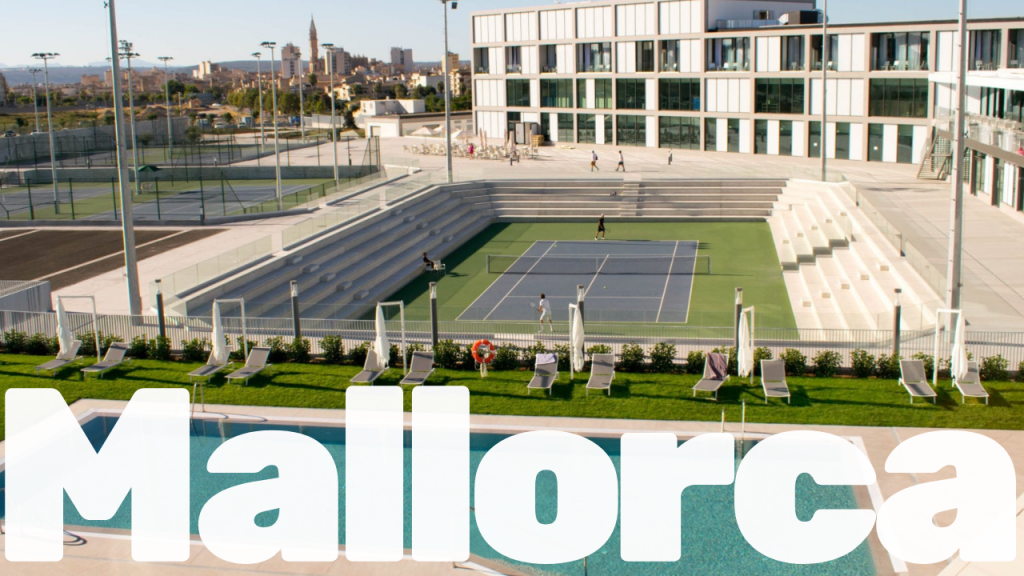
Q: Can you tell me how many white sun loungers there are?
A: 12